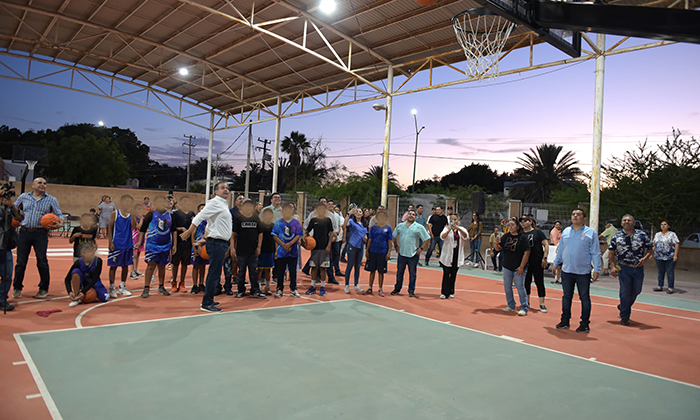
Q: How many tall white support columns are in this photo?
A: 4